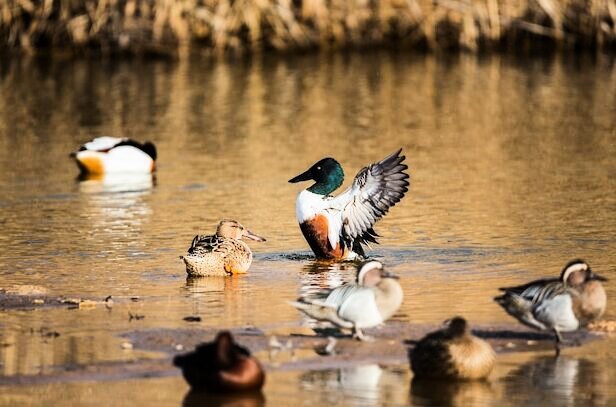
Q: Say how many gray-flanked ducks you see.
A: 2